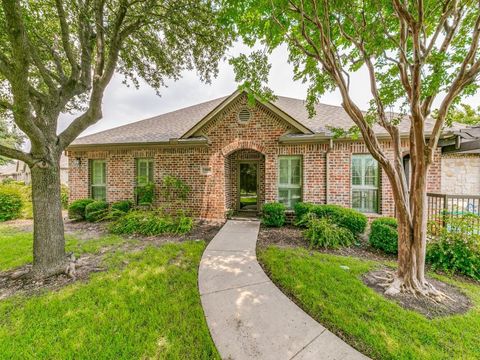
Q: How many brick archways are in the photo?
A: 1